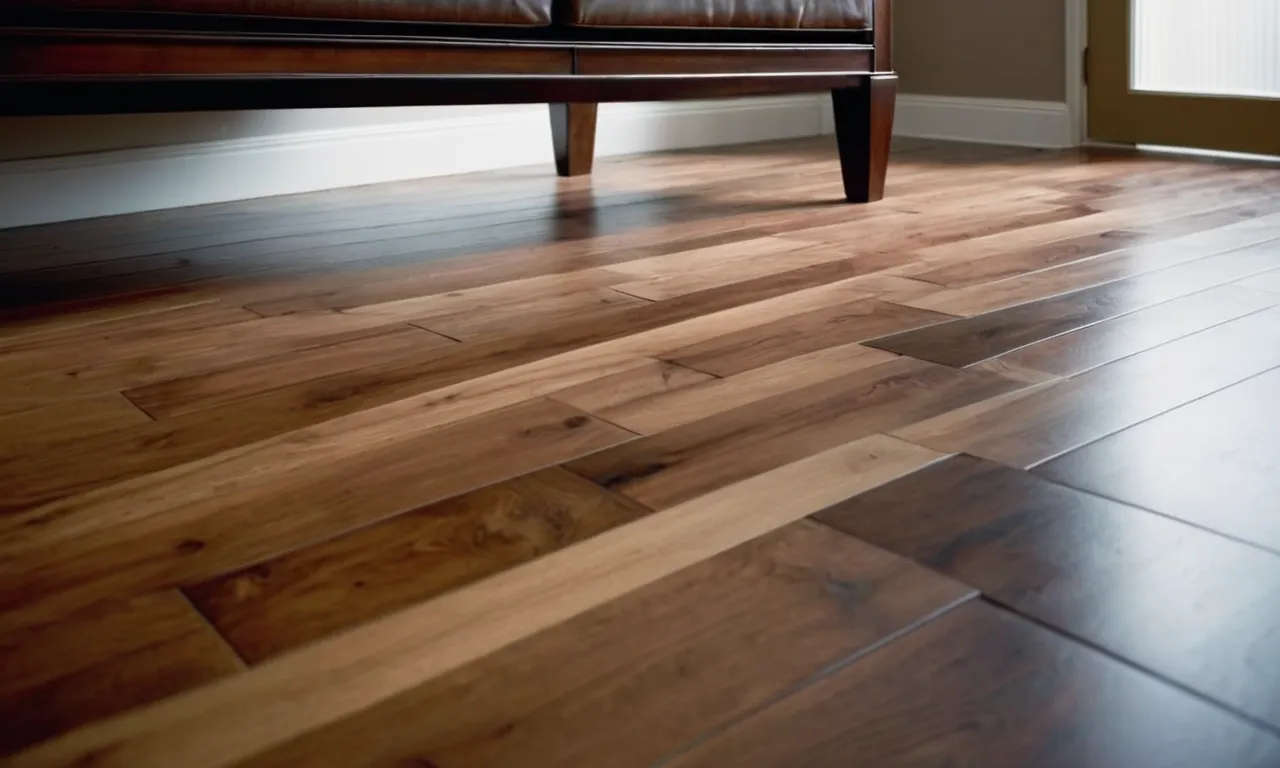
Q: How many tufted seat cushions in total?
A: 2